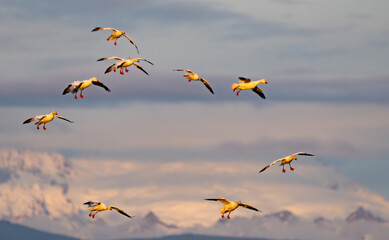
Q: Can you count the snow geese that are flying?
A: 10